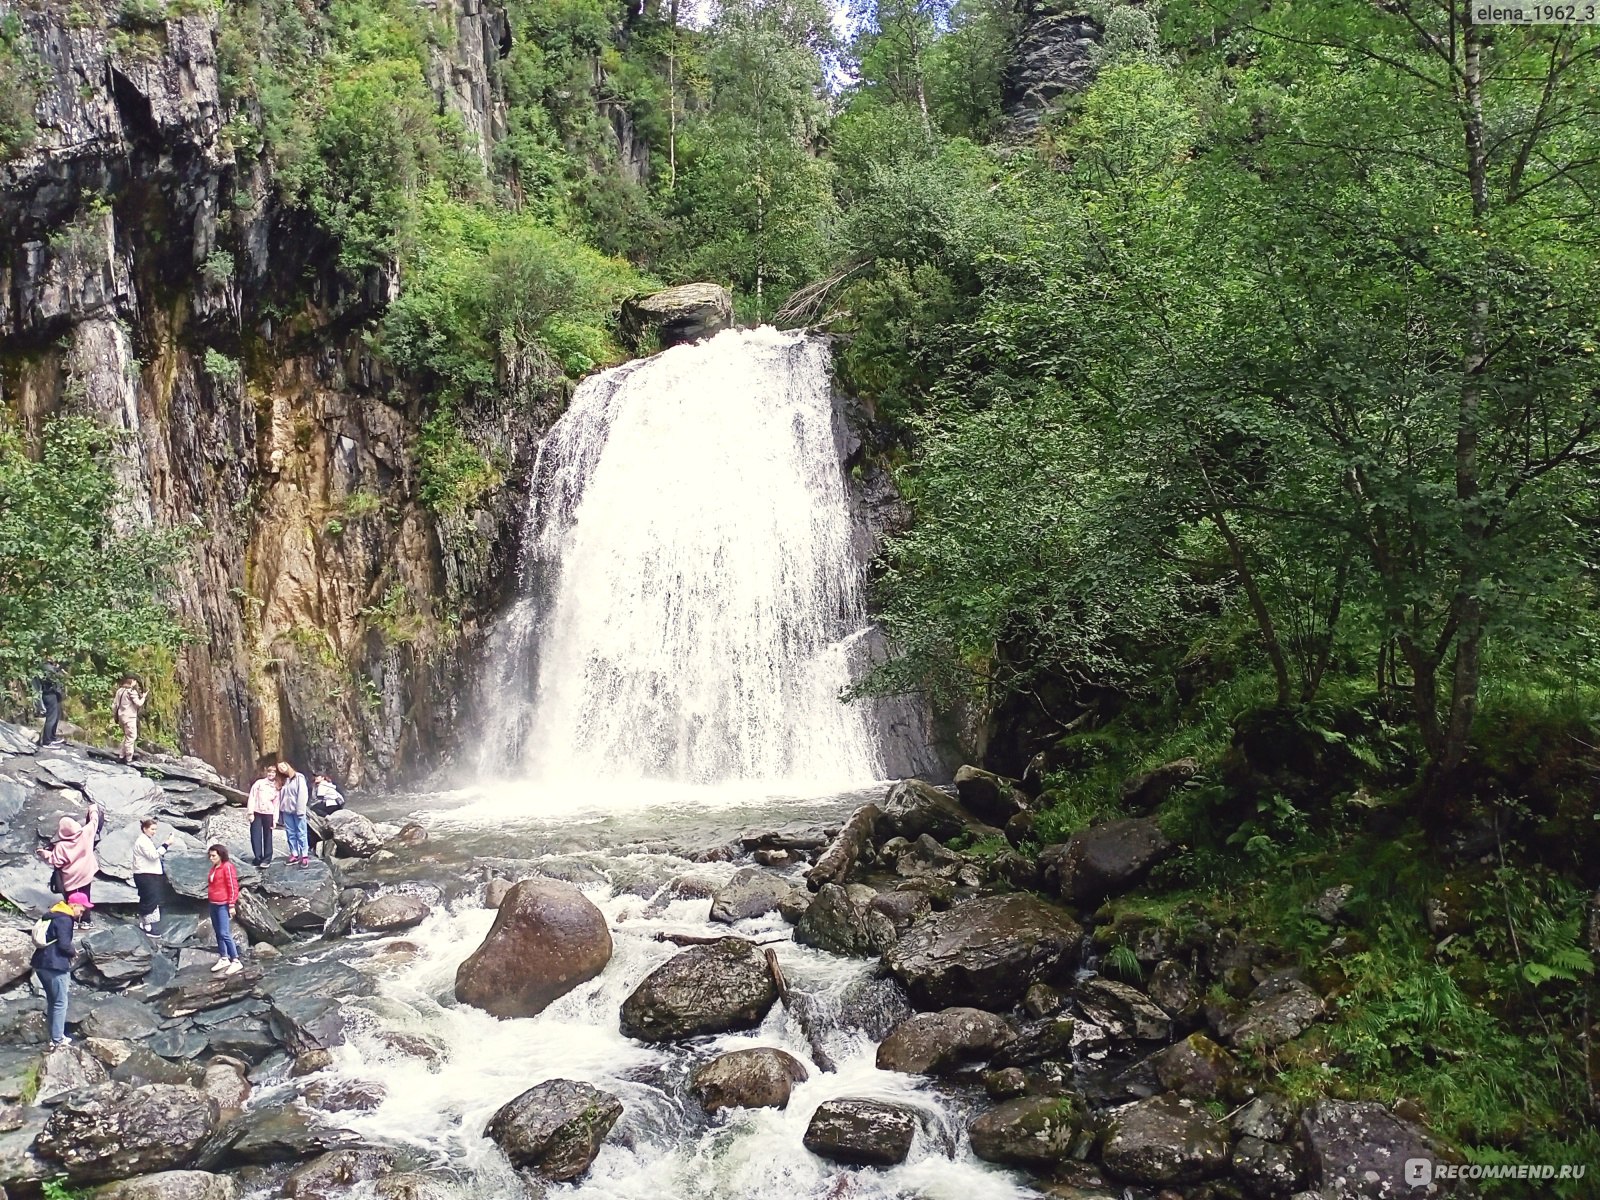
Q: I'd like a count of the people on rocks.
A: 9